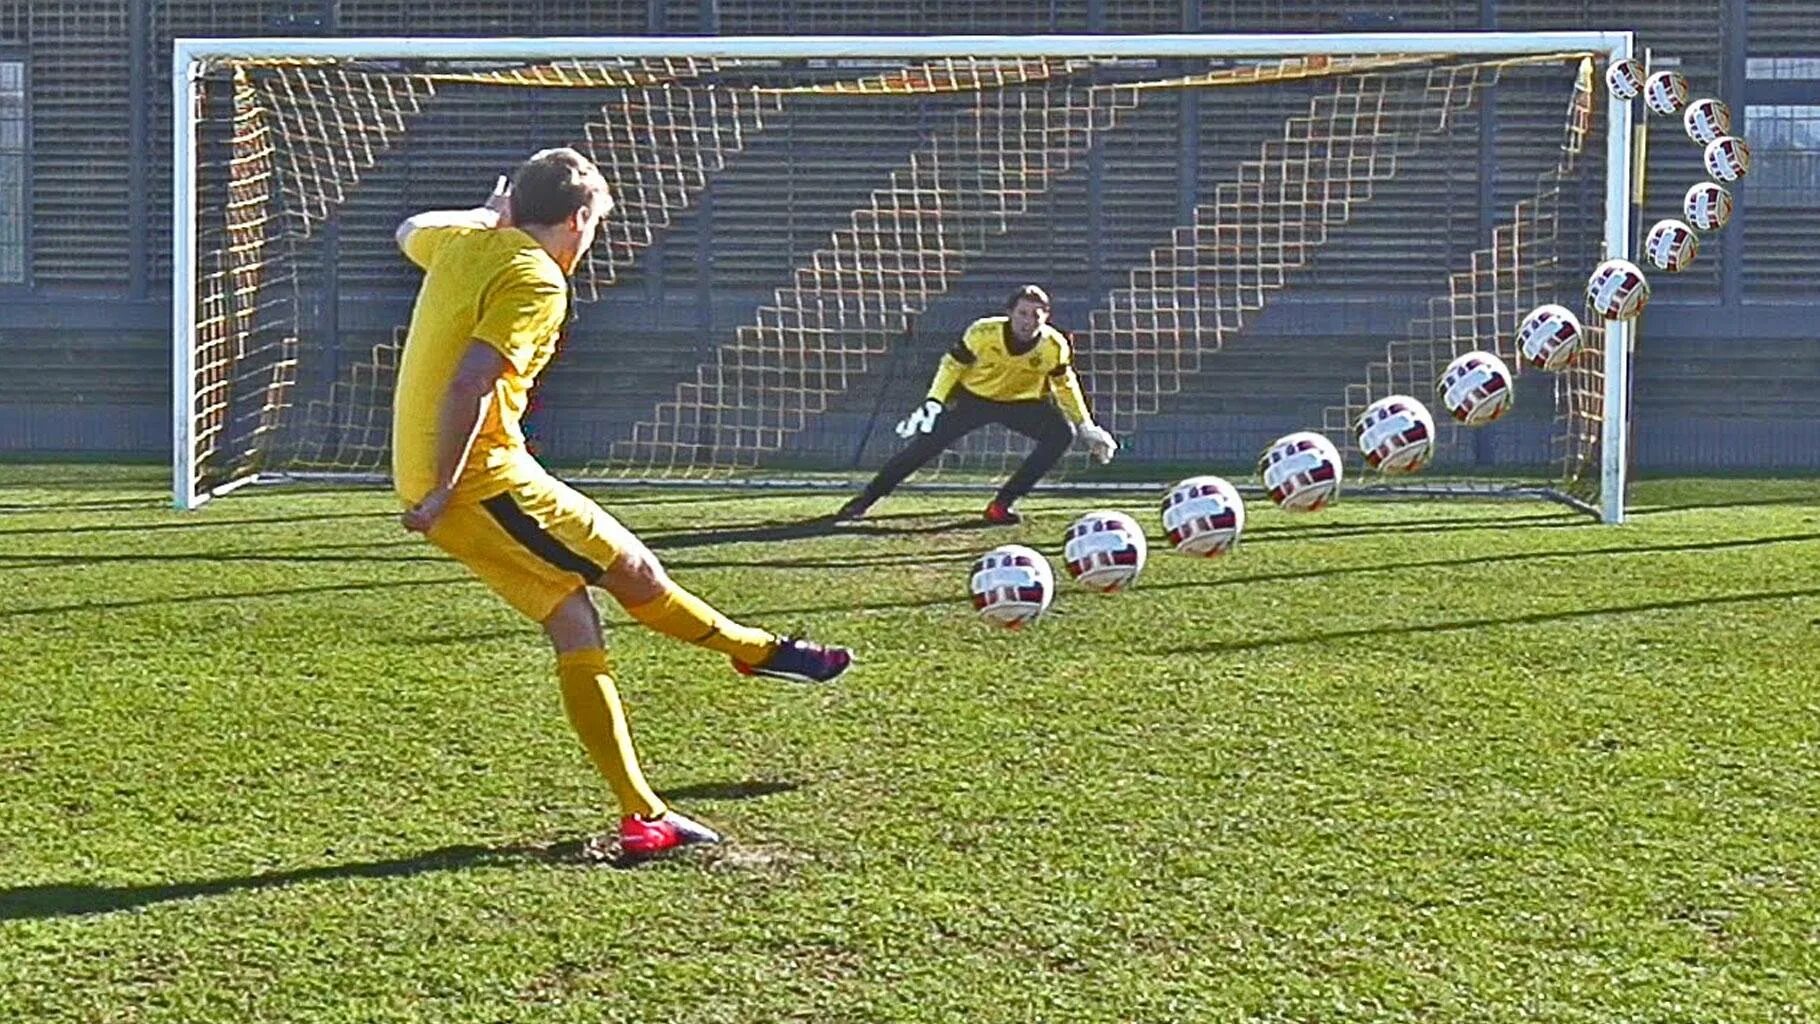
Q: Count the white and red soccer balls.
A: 14